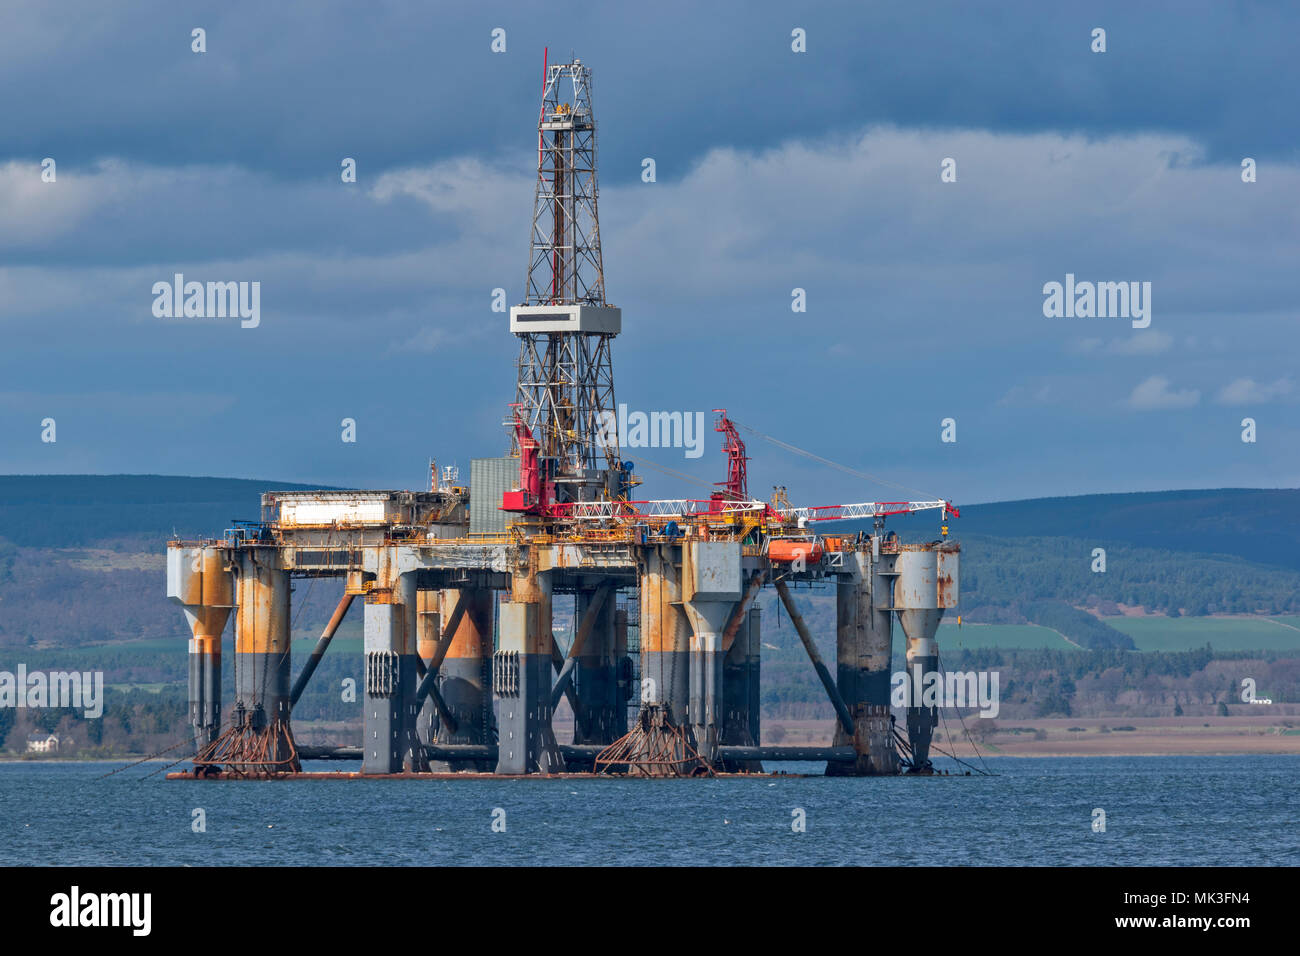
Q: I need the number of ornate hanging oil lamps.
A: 0